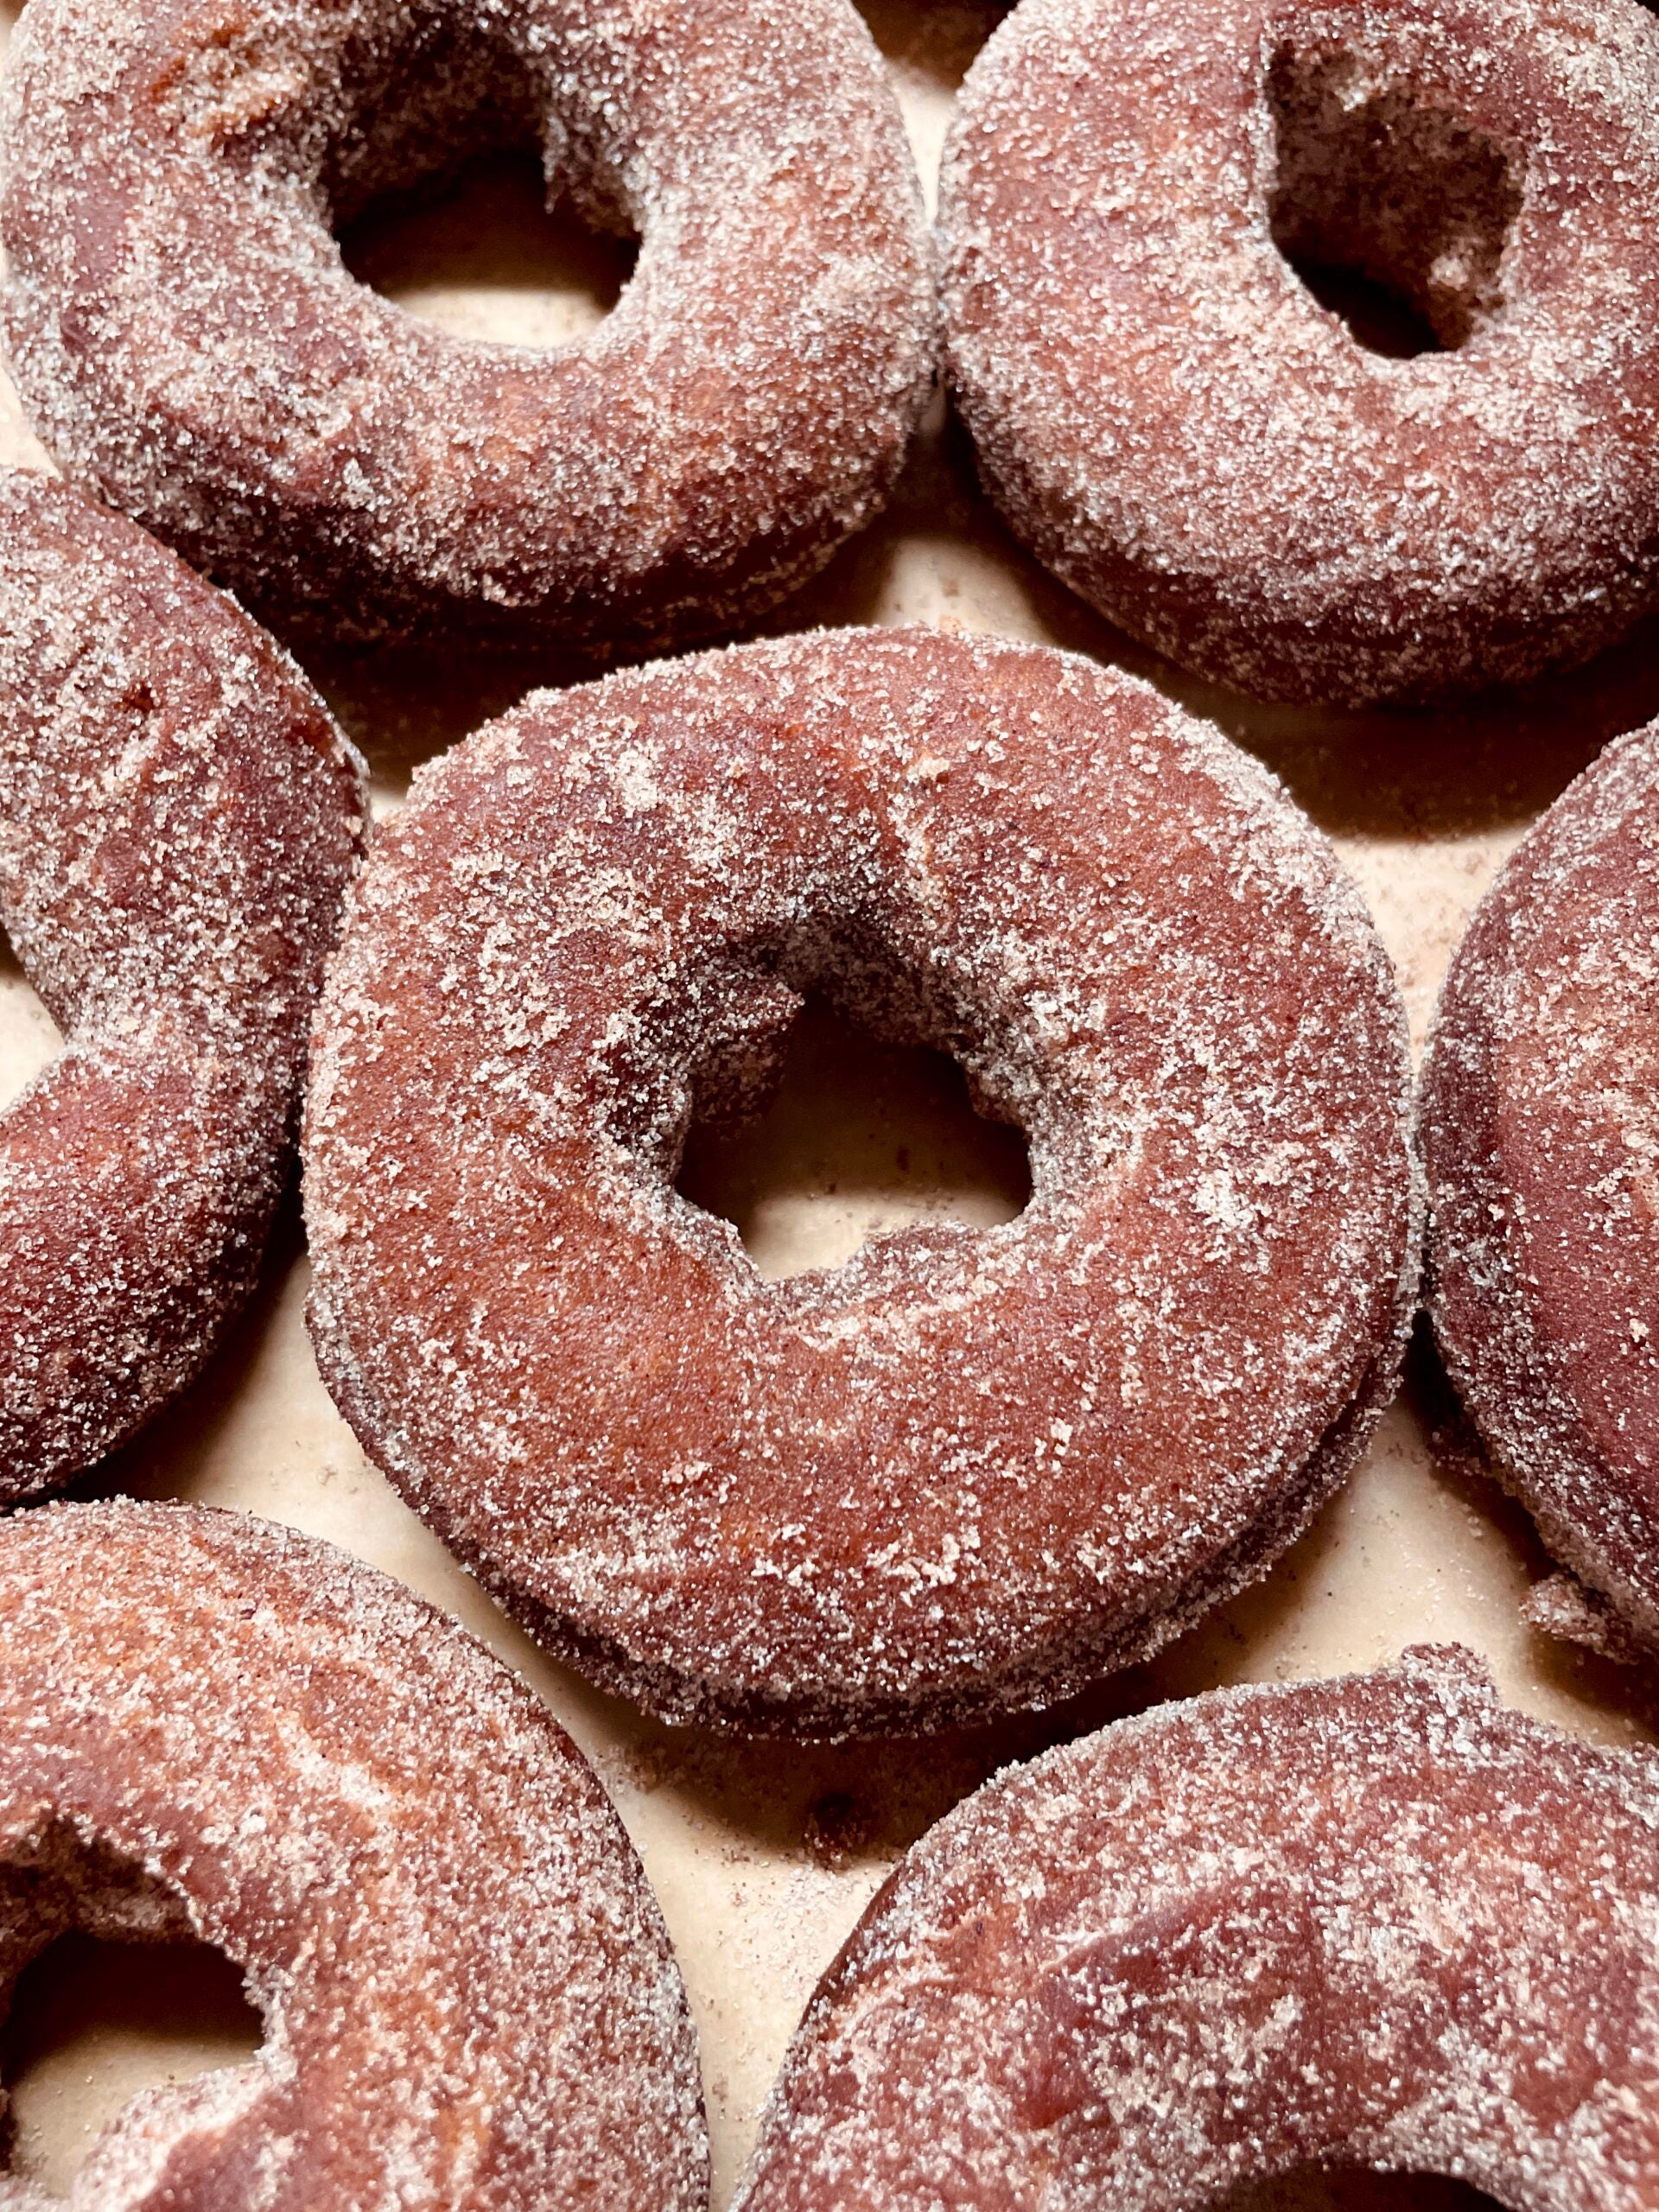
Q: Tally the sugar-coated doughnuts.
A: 7